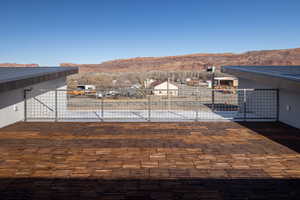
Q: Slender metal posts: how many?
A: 7